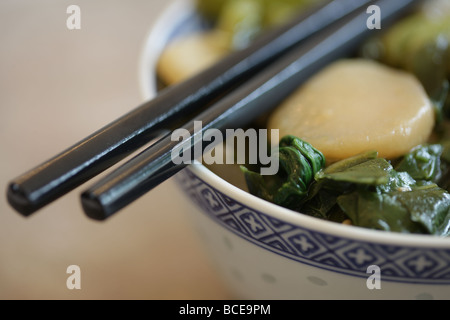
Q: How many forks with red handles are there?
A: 0